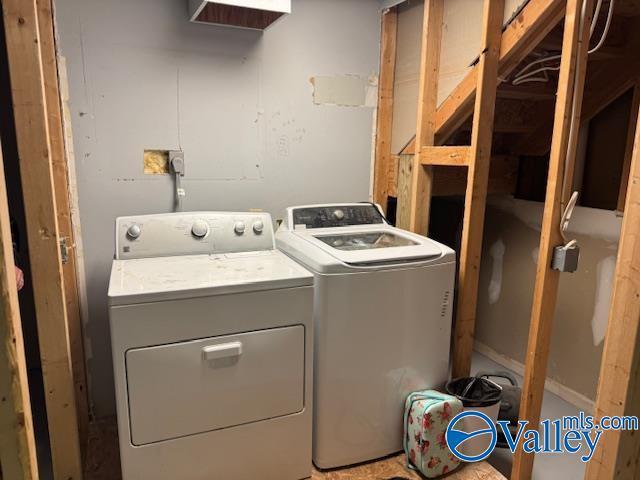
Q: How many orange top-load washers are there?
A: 0